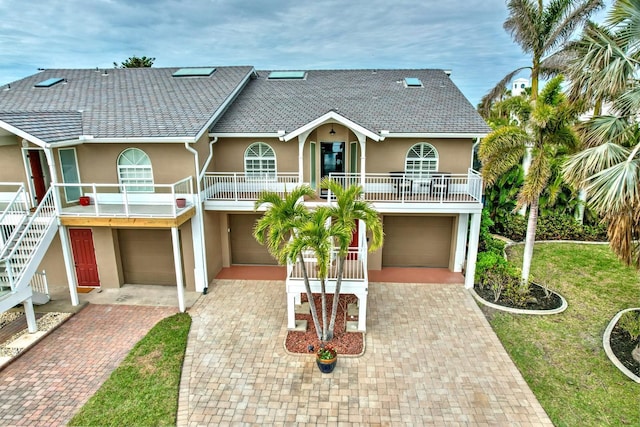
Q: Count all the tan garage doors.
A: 3